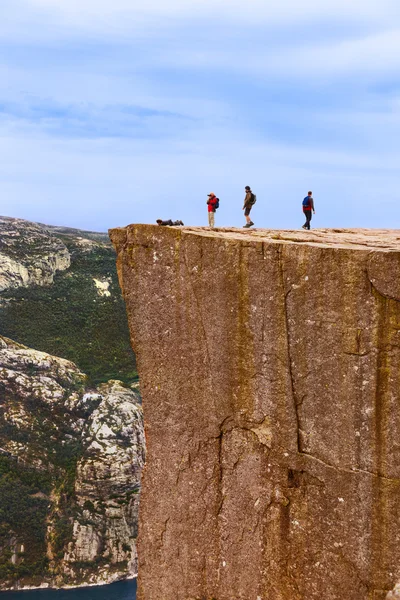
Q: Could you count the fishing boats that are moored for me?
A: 0